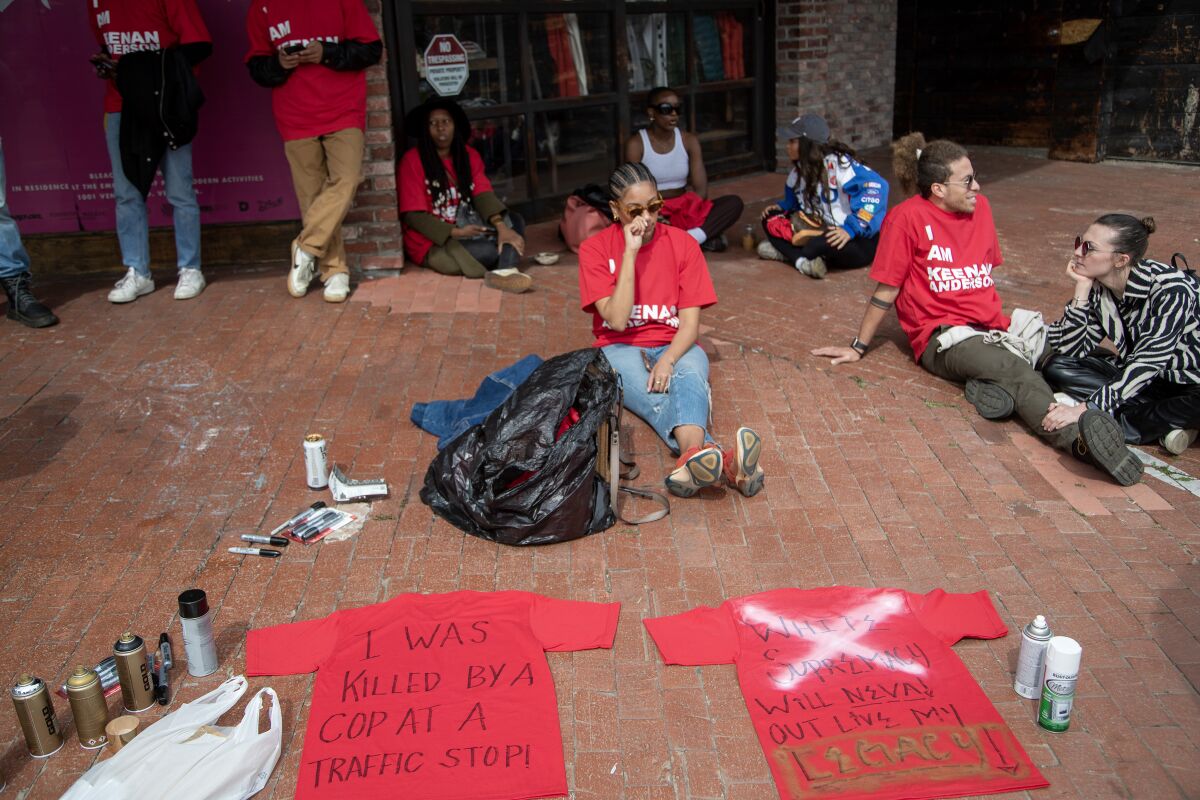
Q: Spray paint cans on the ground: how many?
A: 6